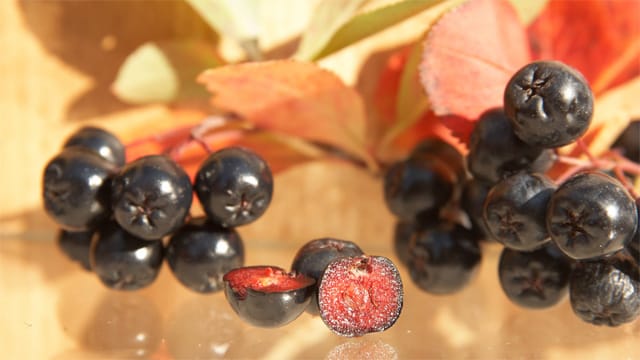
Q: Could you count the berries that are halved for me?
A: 2